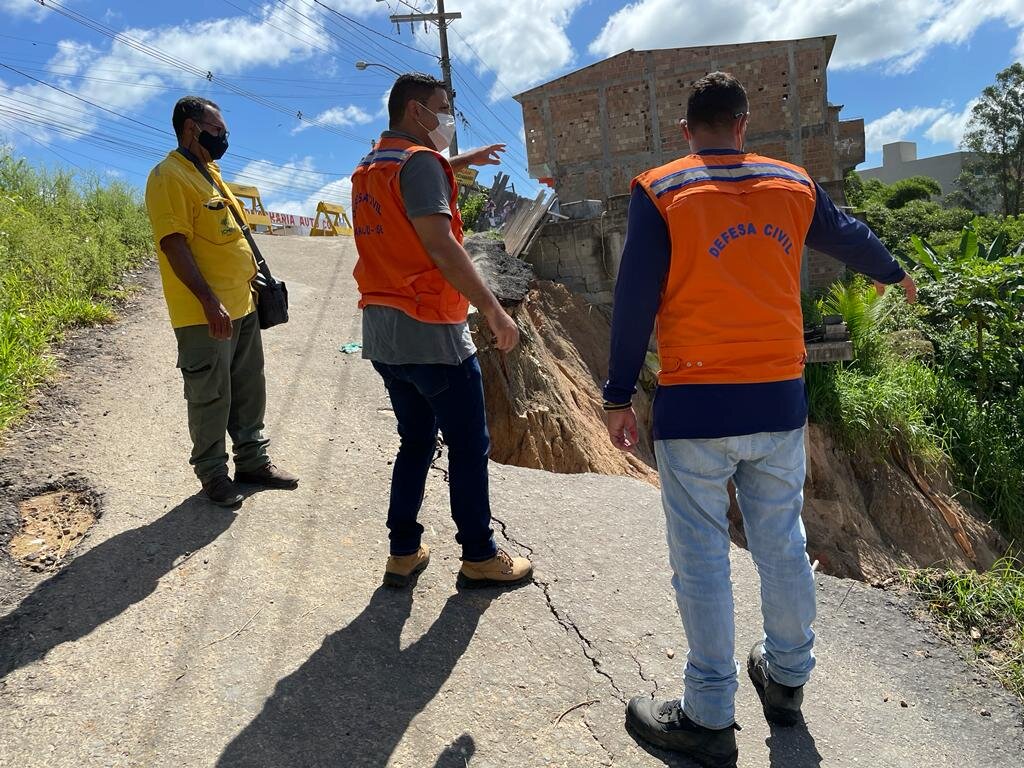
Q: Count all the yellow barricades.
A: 2